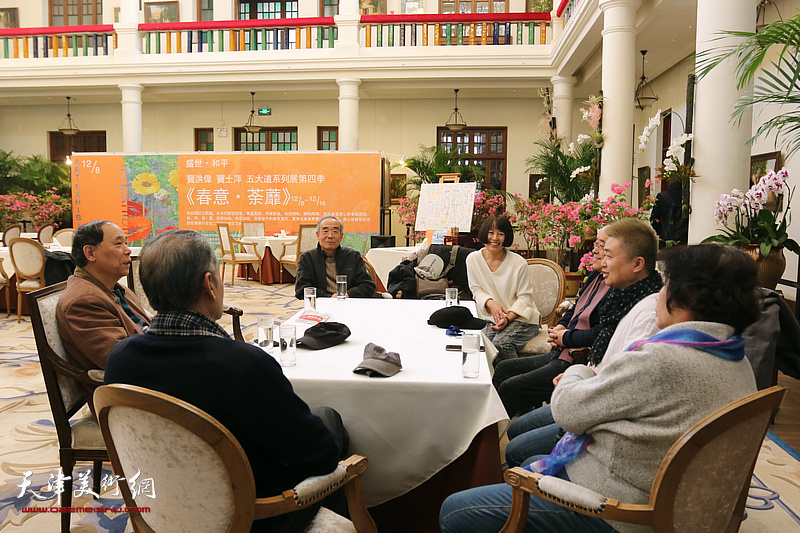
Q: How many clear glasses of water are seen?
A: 6